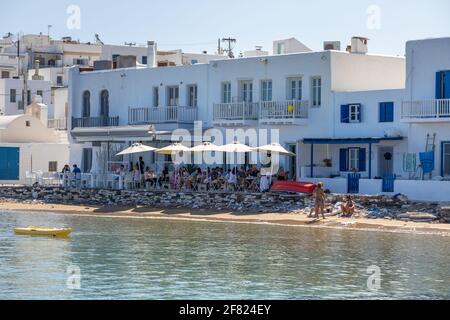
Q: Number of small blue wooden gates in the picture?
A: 2